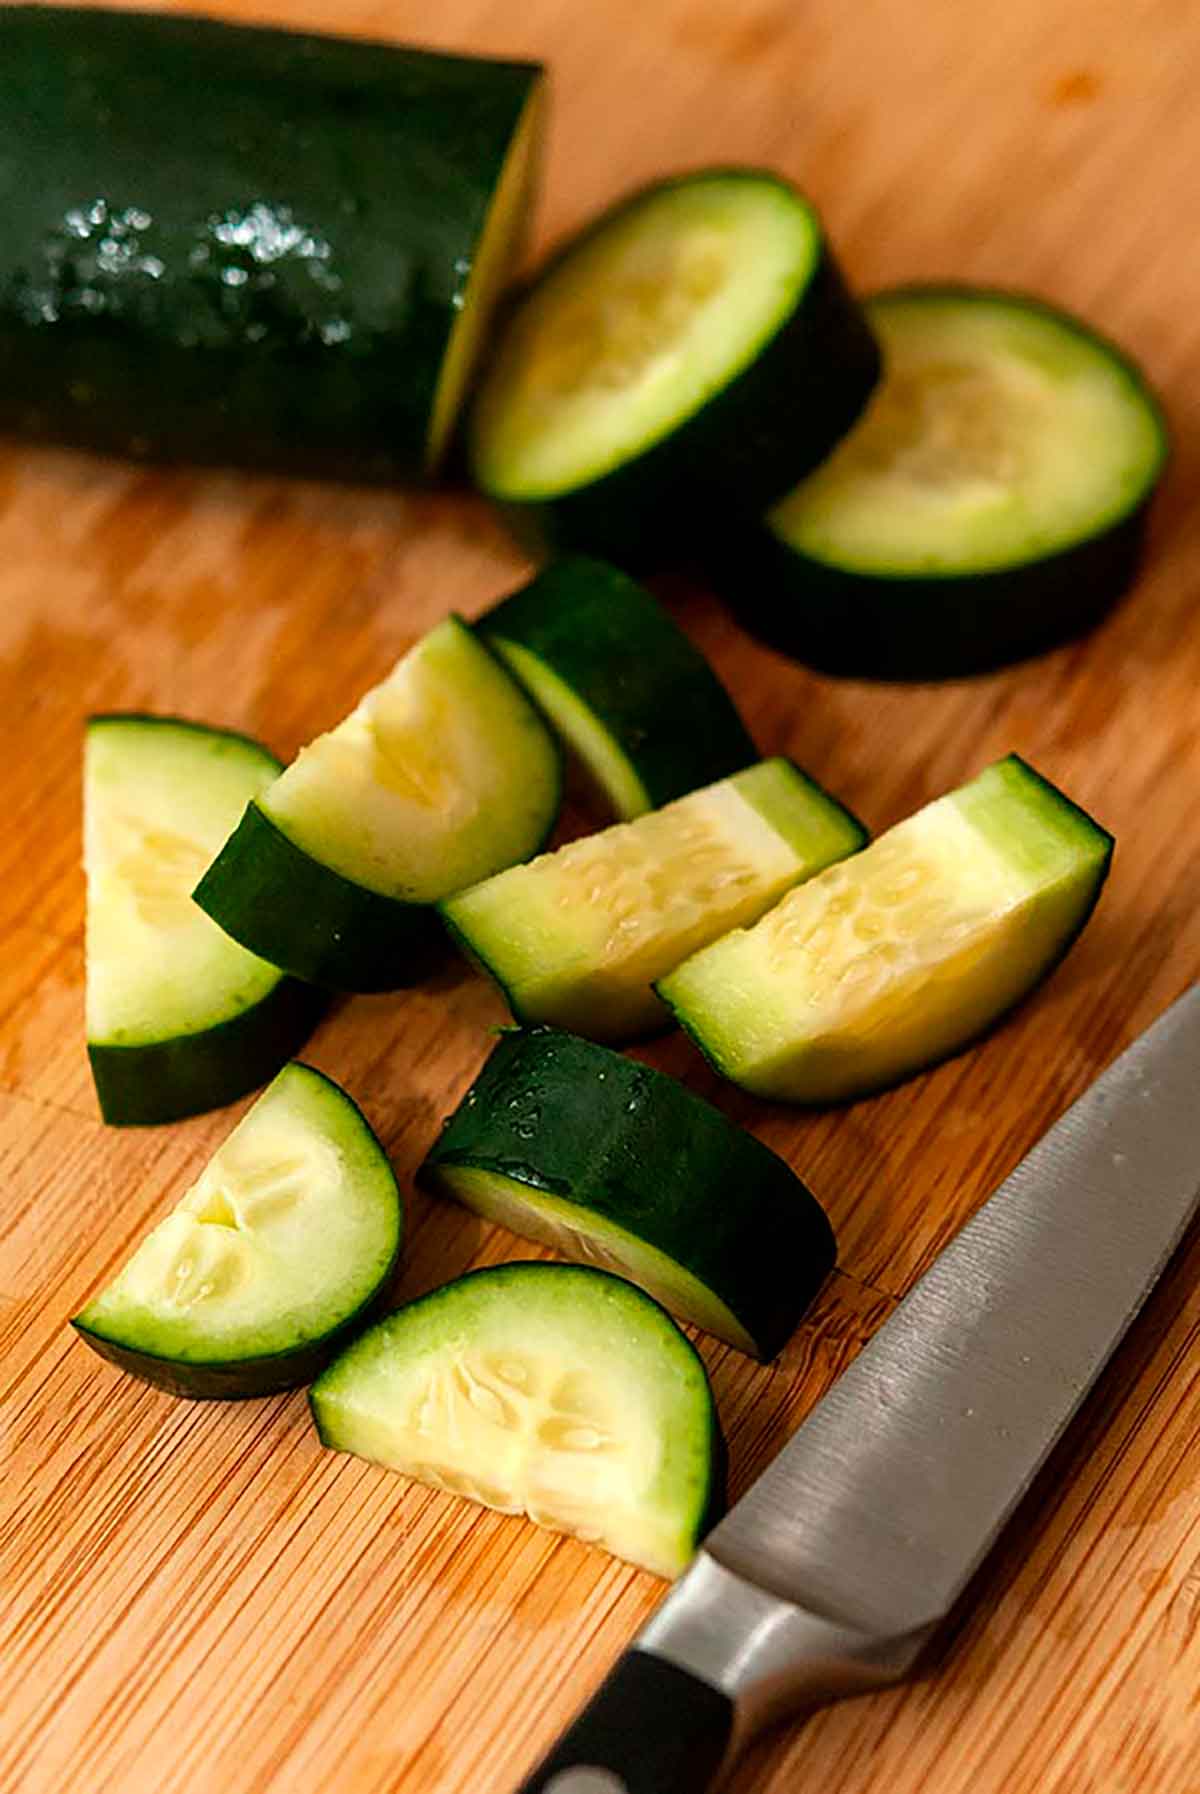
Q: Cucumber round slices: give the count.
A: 2